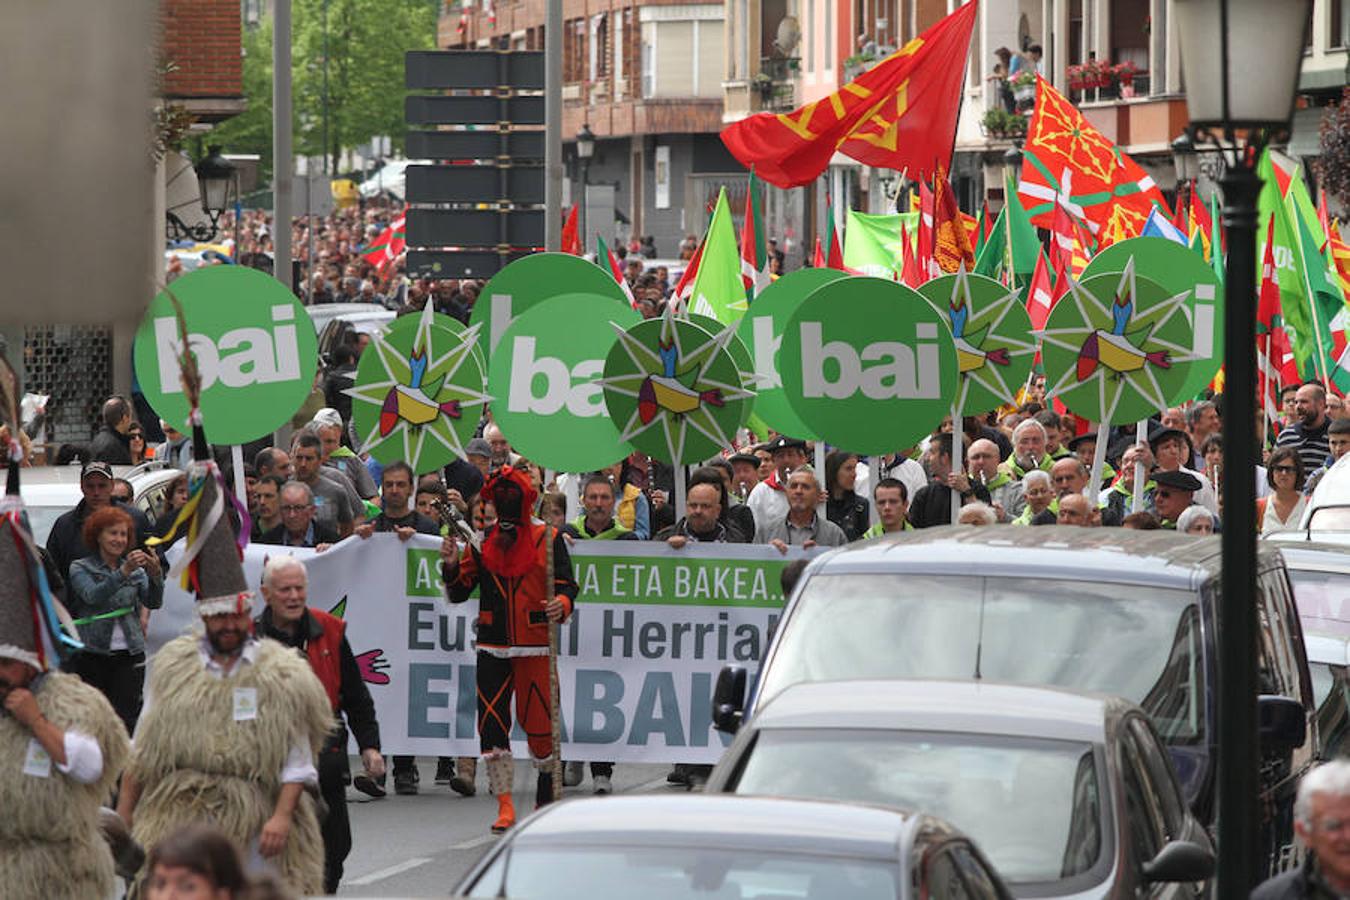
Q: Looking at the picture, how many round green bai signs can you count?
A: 6